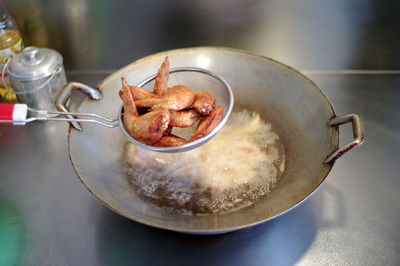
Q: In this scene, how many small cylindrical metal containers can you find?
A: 1